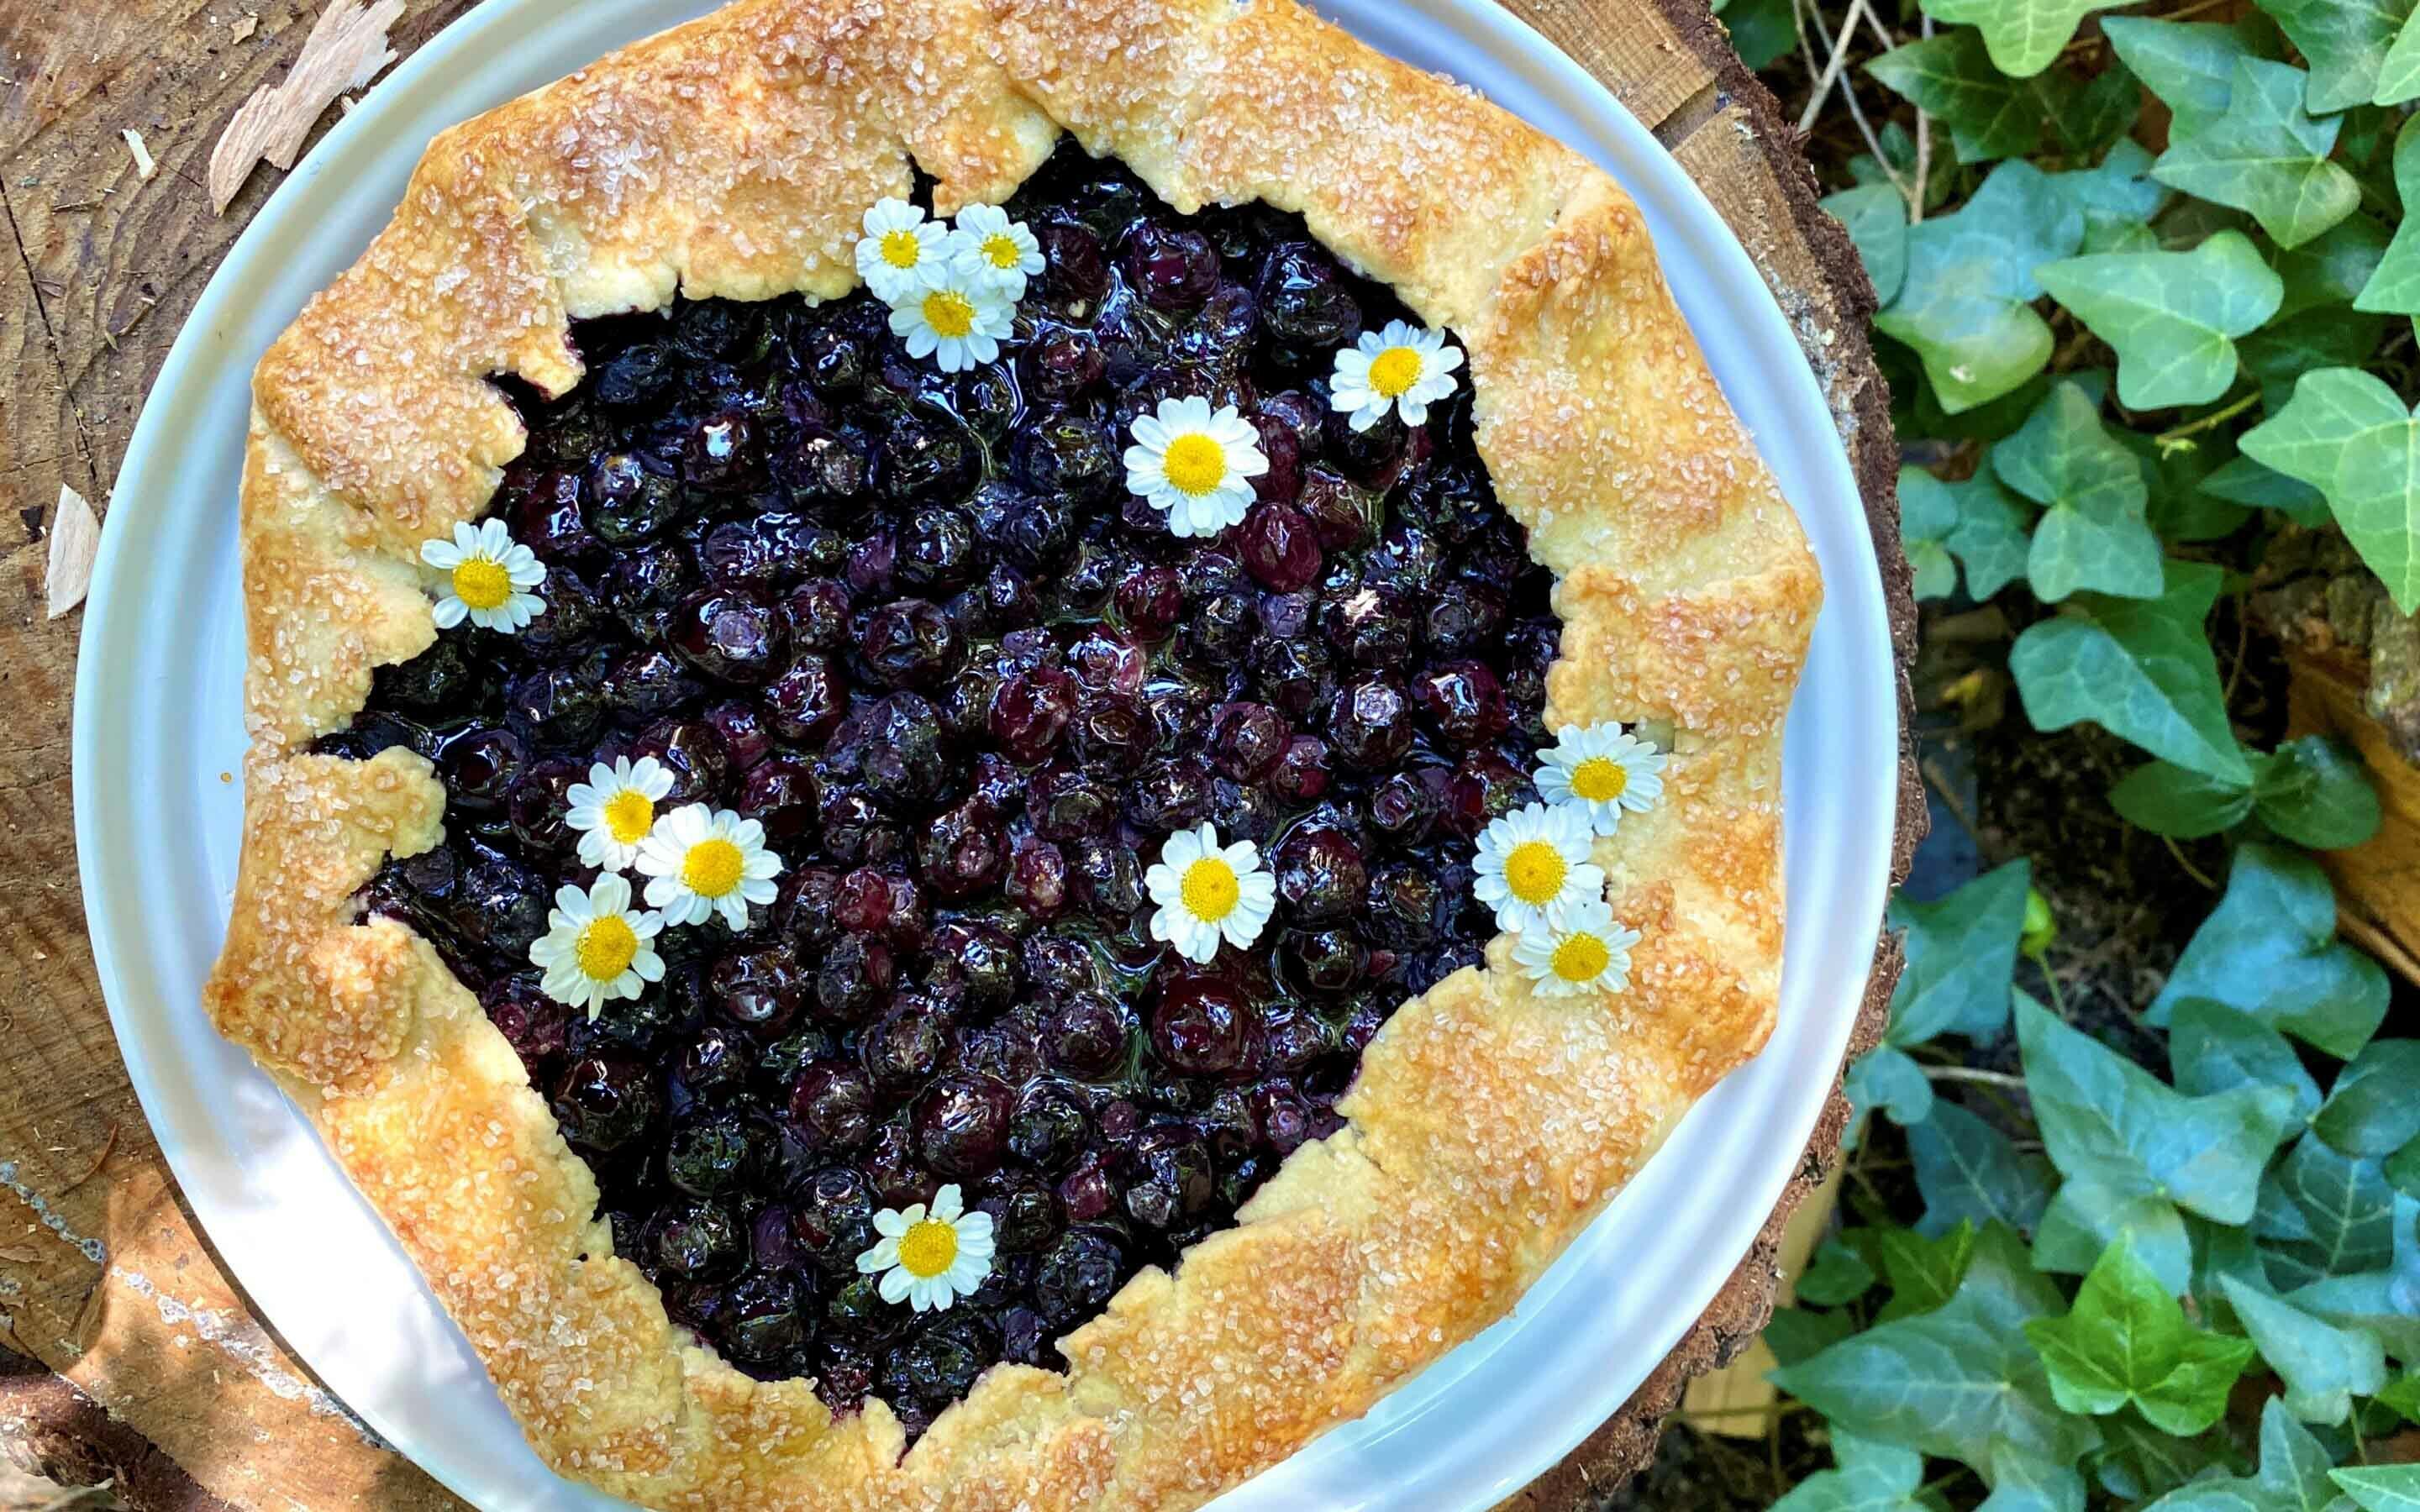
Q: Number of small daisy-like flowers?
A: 14